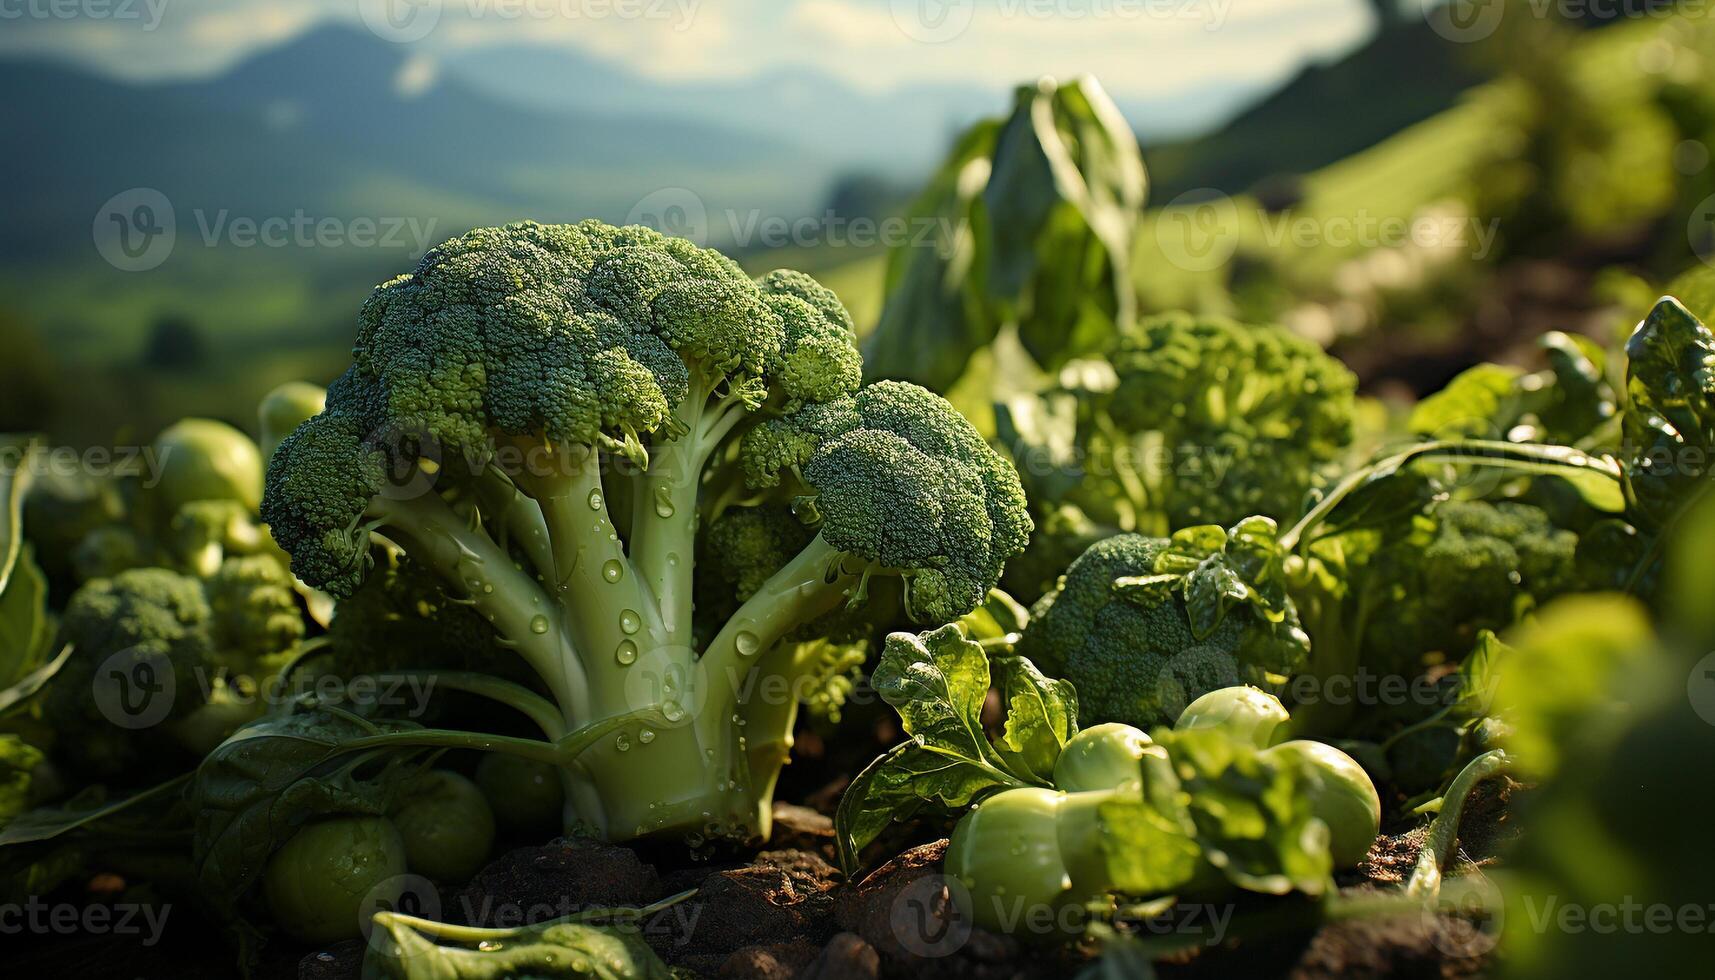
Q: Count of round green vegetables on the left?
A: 5